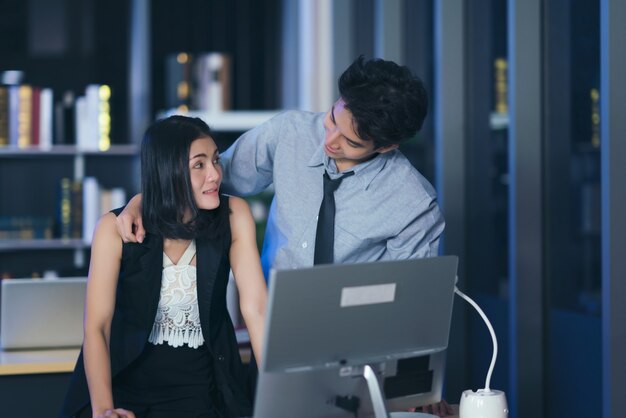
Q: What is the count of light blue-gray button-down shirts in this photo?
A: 1